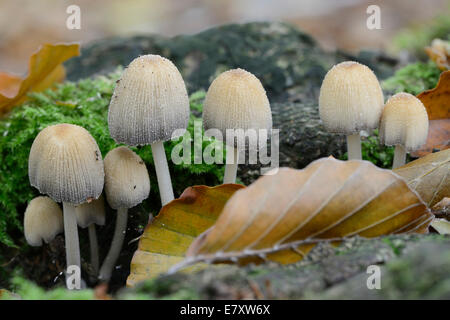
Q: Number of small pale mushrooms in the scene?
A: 8